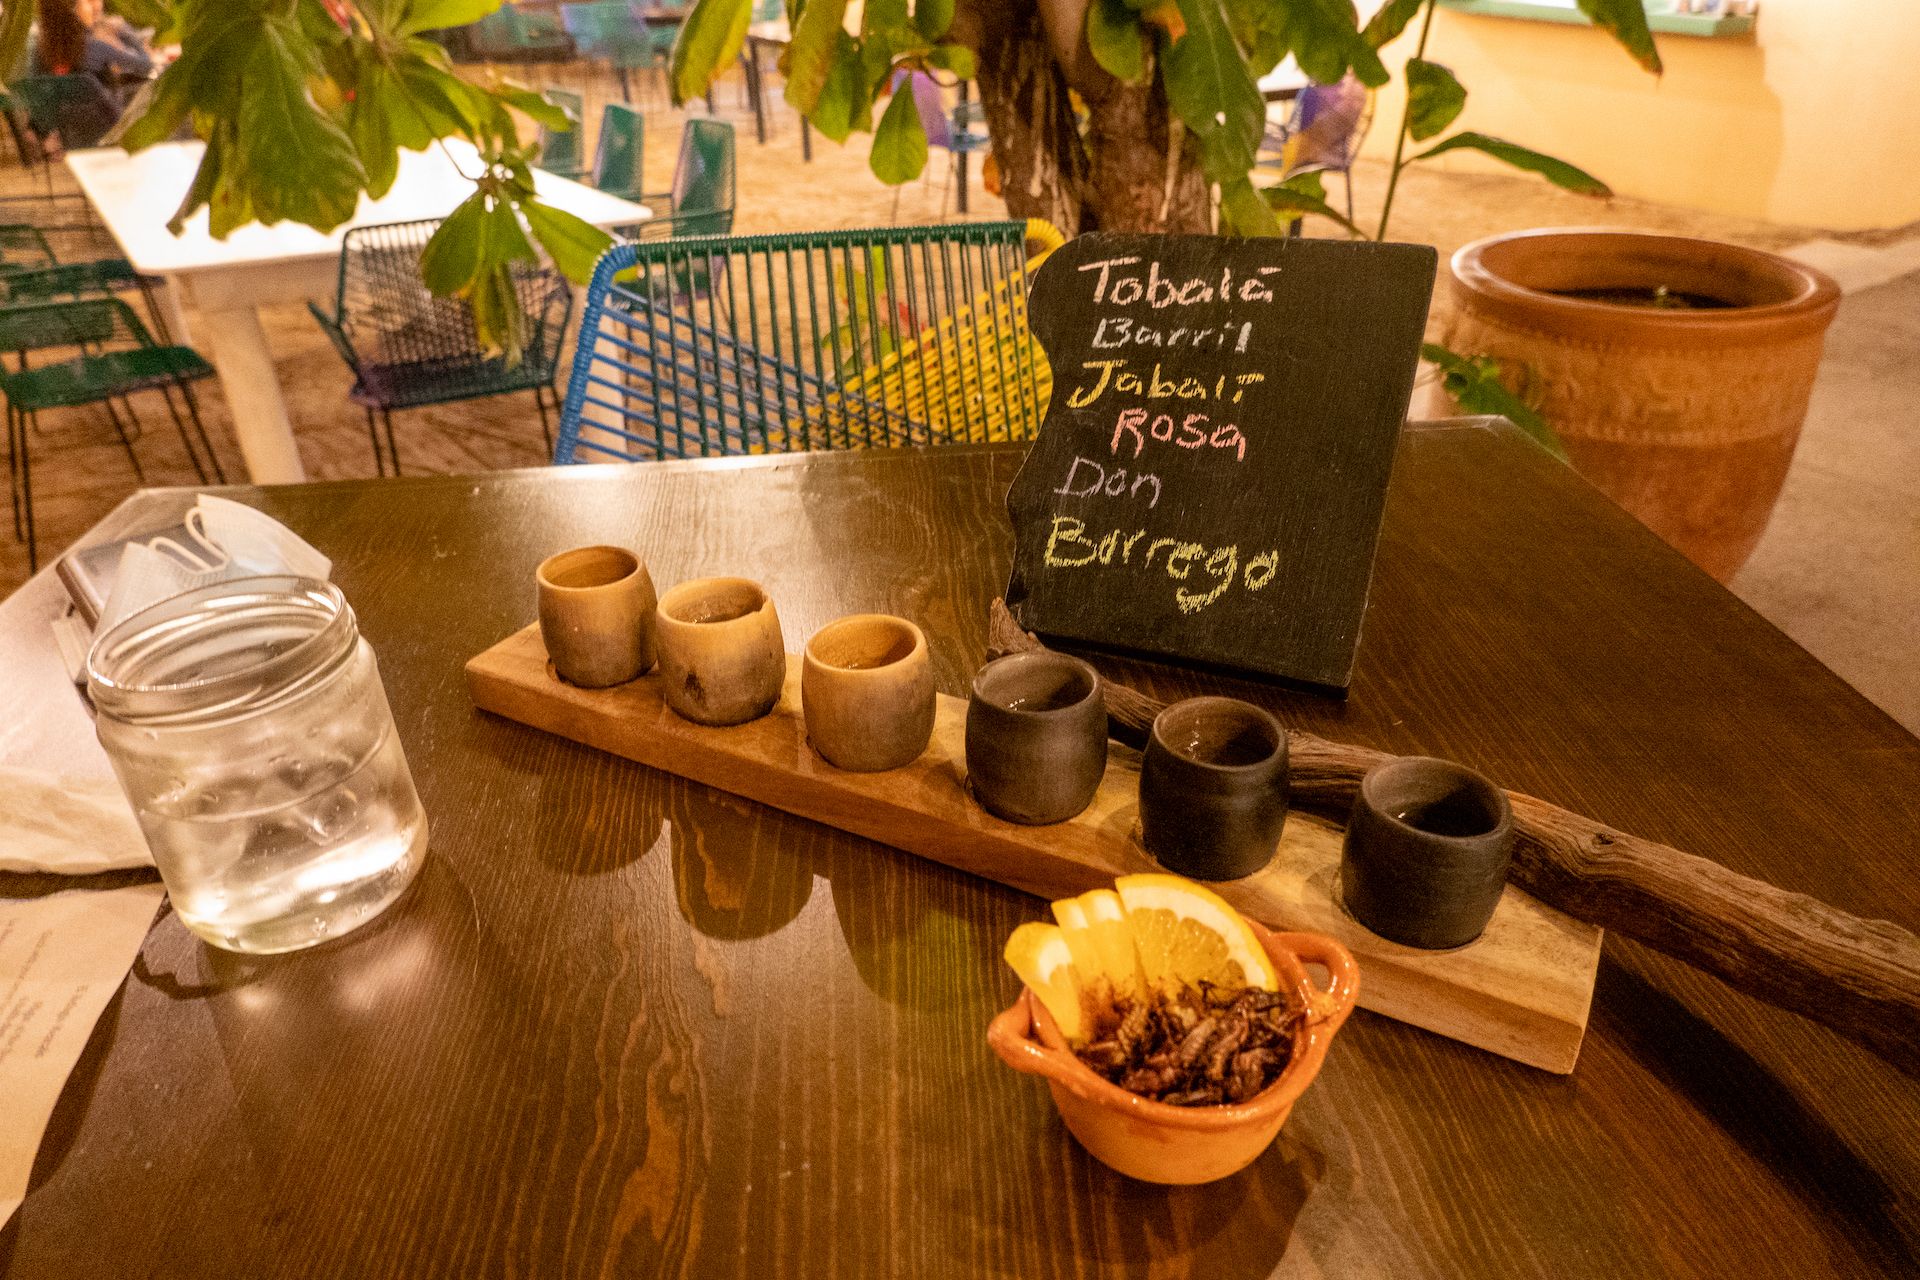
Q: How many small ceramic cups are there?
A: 6